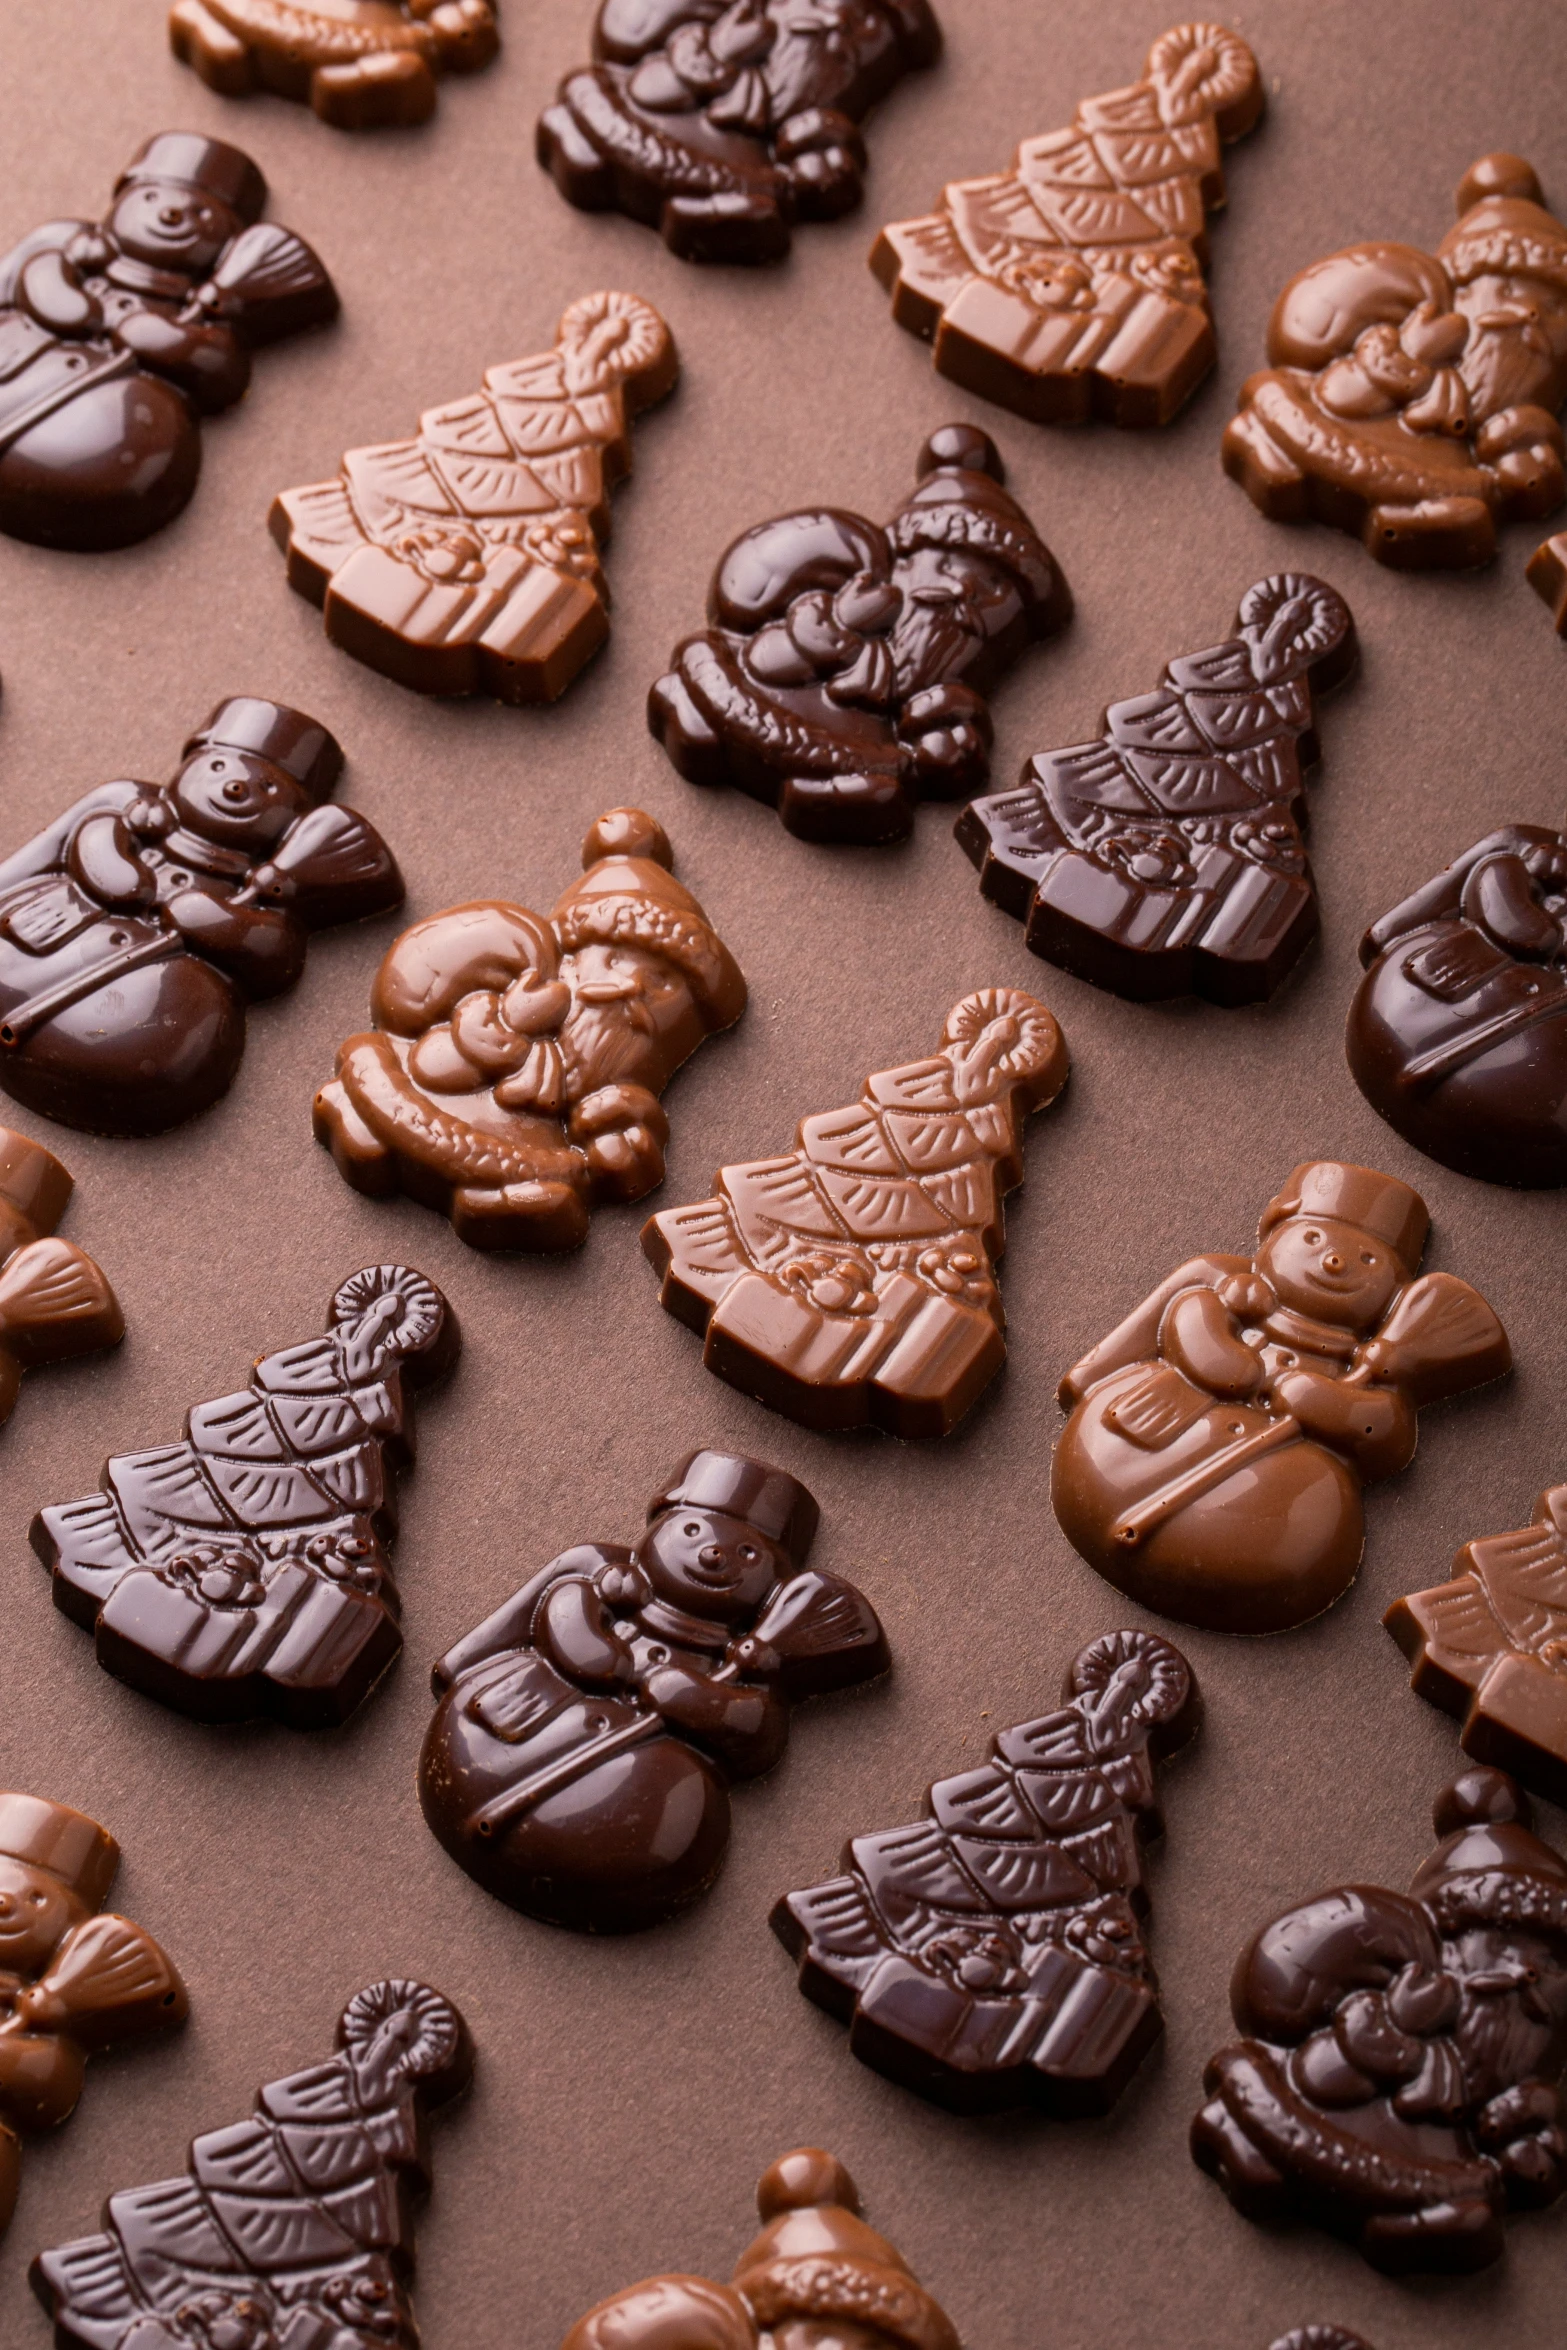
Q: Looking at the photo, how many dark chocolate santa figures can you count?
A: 3